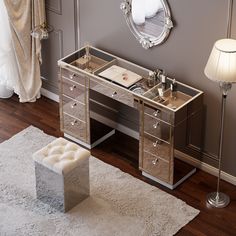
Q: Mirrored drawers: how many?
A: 9